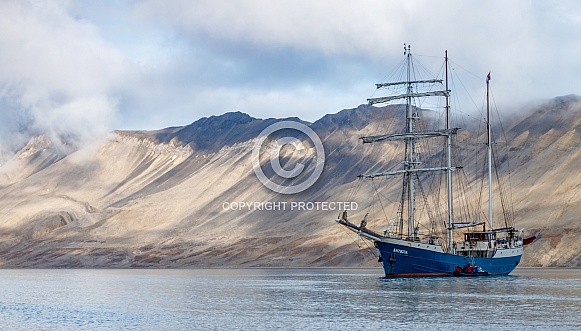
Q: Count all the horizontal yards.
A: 4